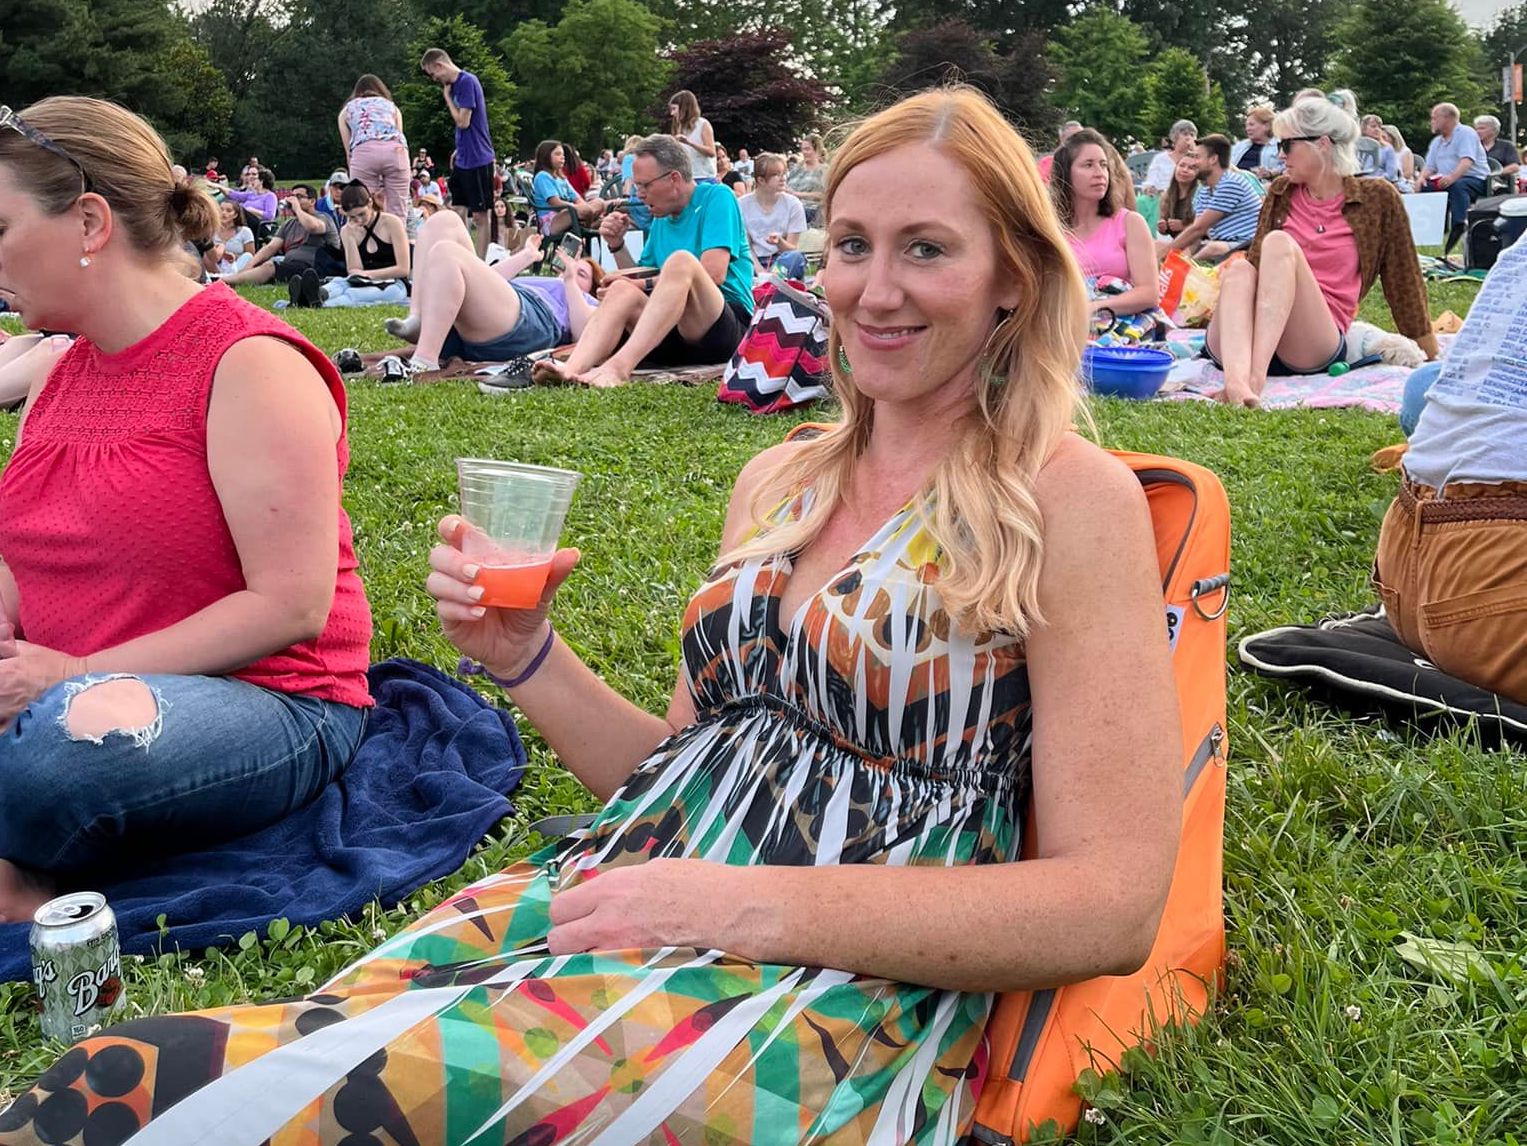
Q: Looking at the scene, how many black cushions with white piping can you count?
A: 1